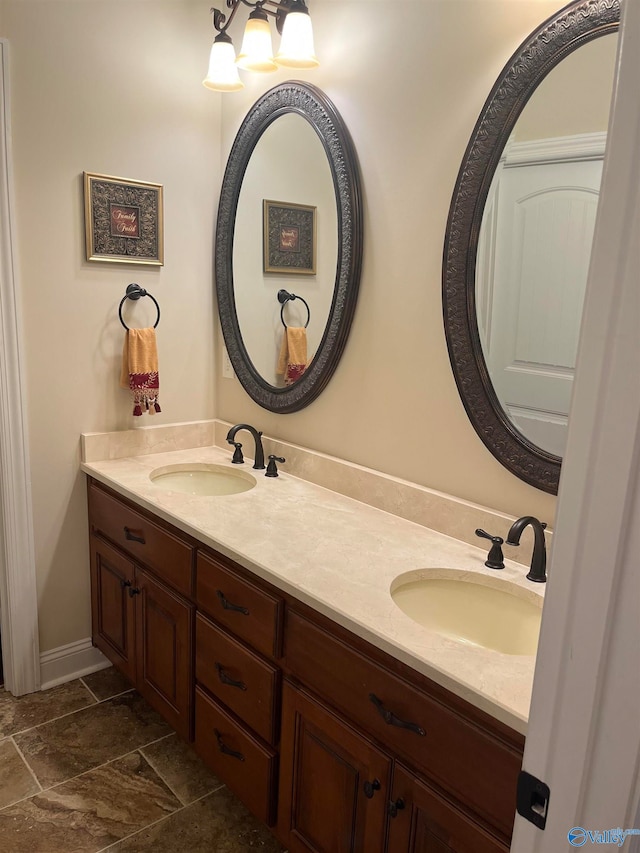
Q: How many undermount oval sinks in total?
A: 2